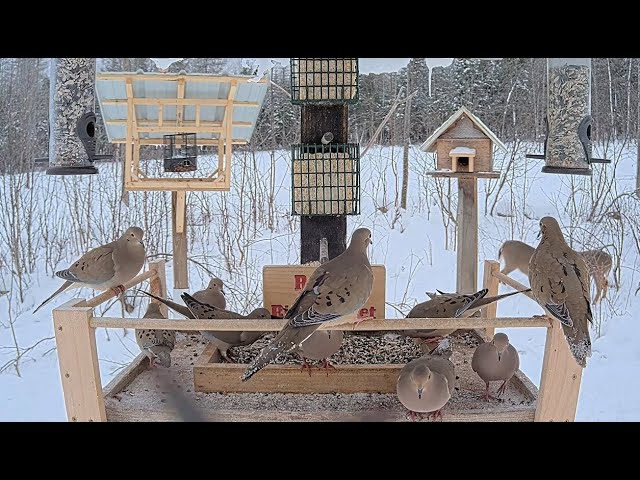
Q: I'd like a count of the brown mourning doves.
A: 10